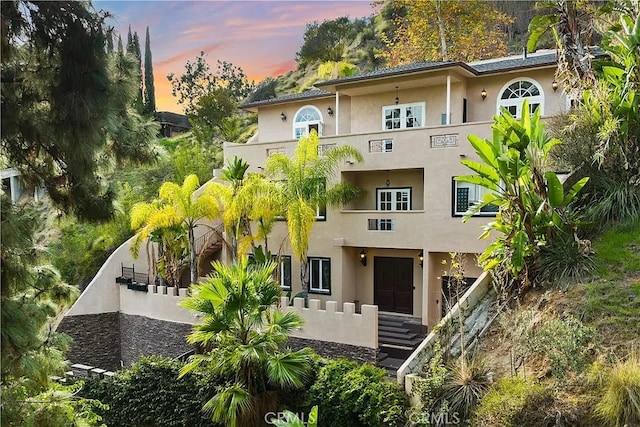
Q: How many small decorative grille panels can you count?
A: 5